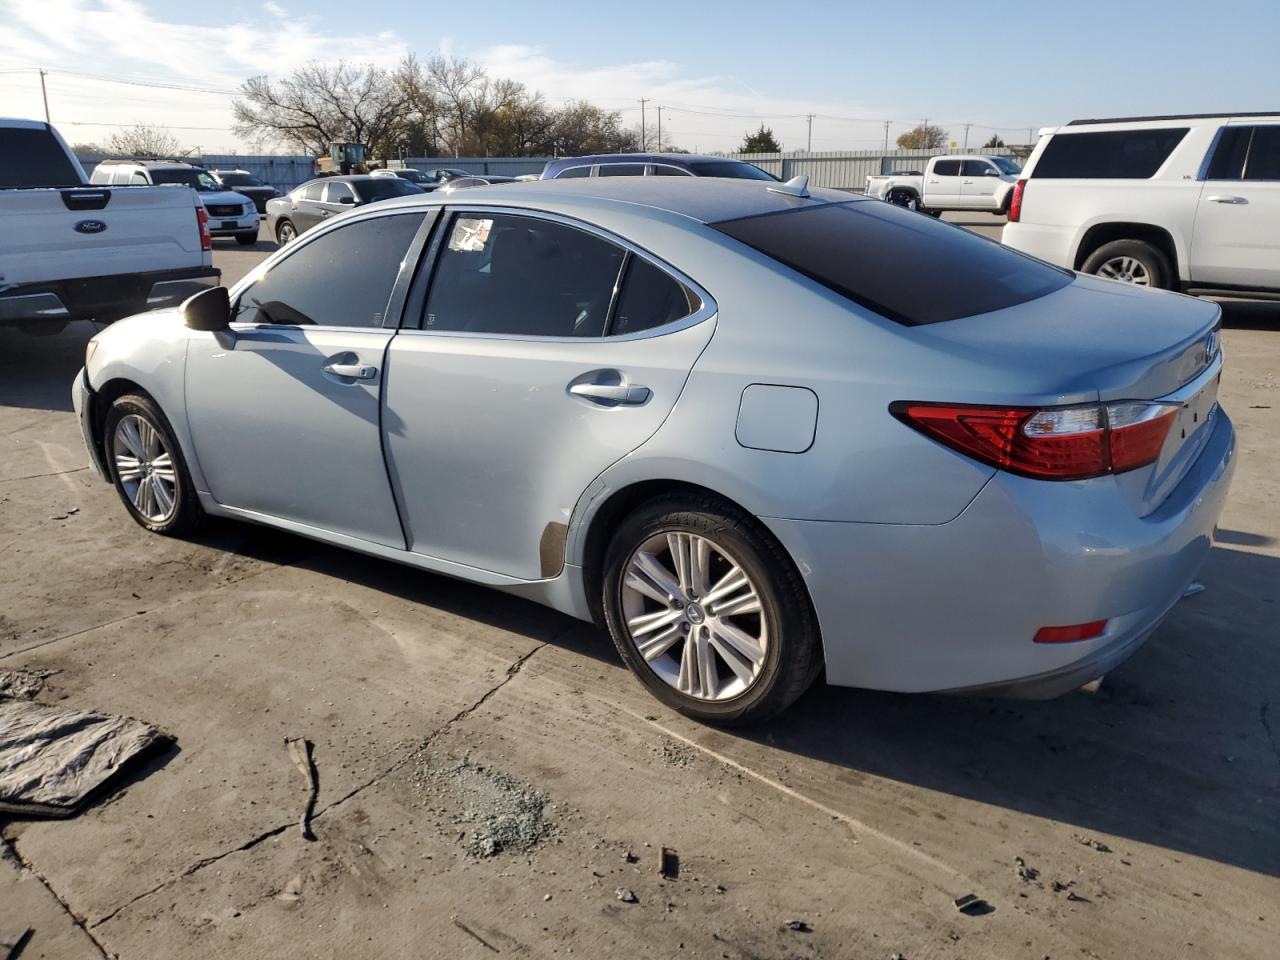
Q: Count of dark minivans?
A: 1